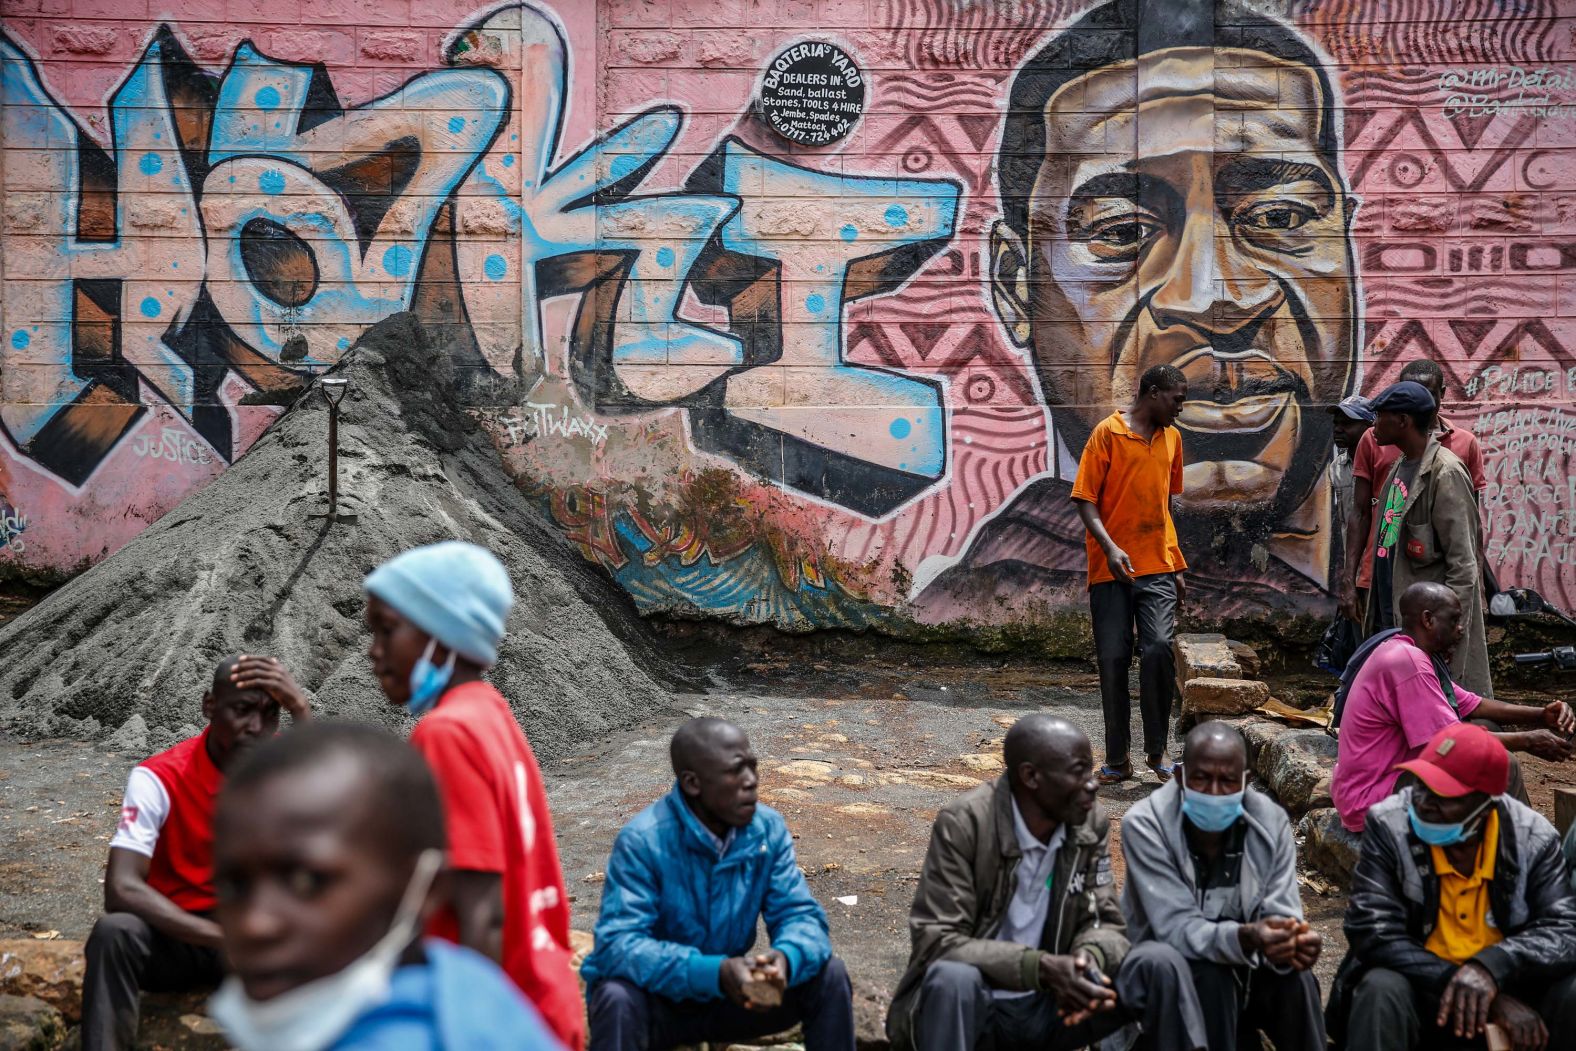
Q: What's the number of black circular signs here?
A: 1